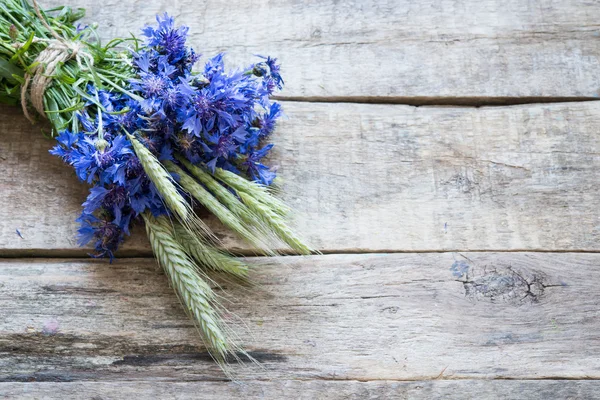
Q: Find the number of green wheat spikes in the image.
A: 7